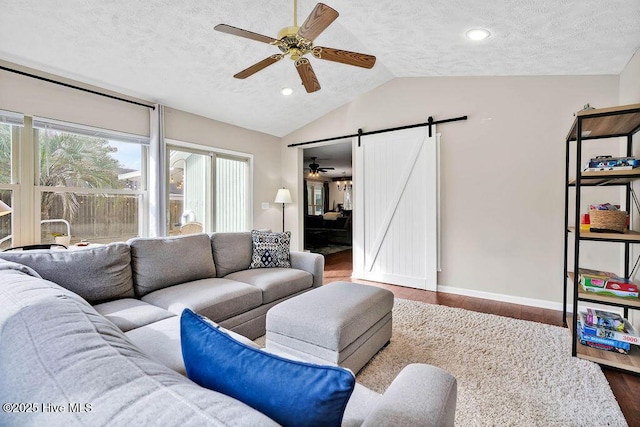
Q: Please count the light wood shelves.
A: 5